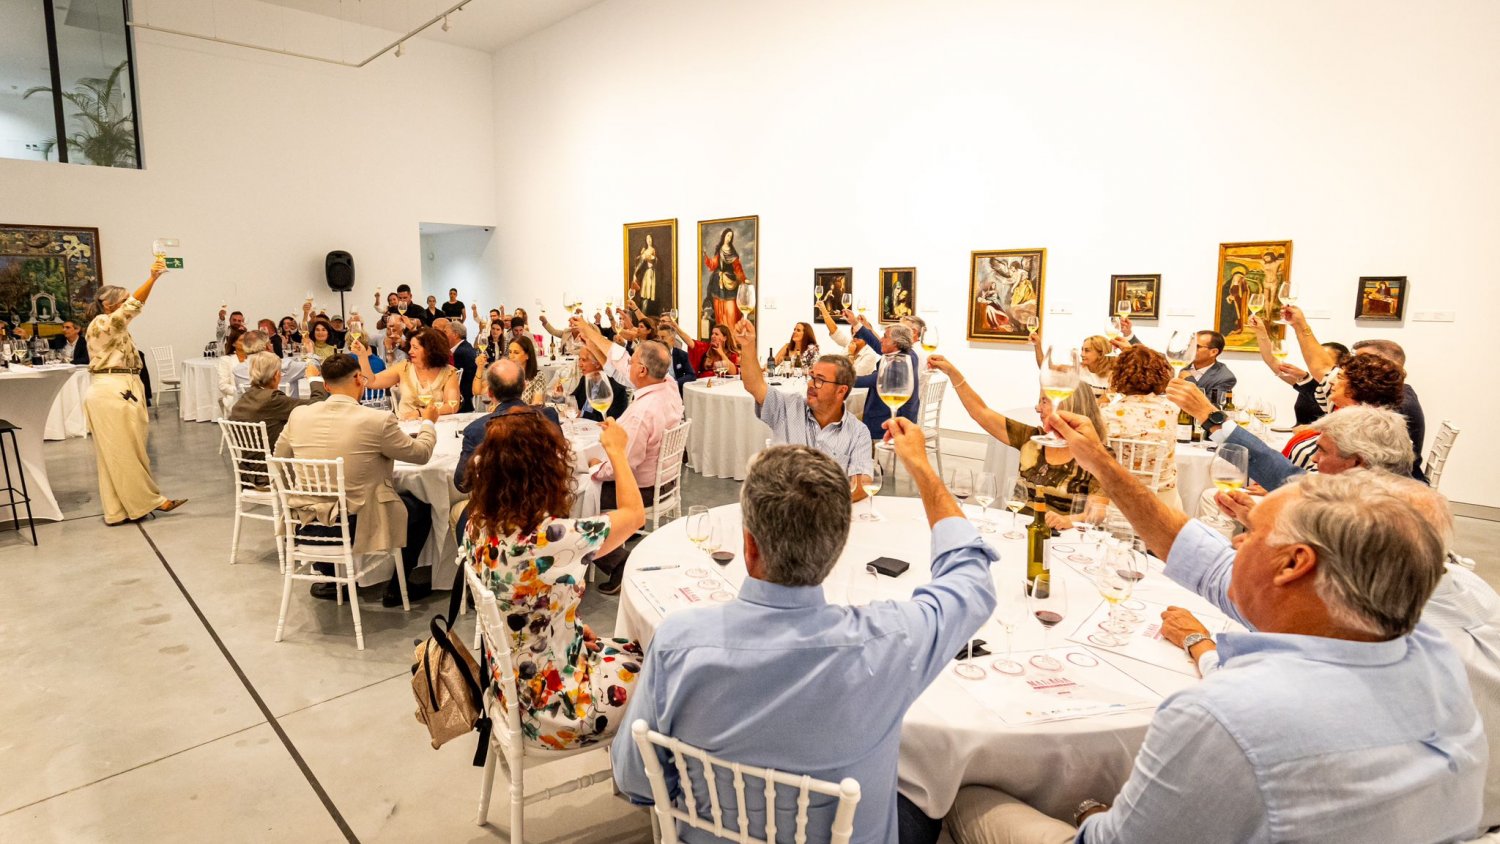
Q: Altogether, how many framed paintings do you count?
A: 9